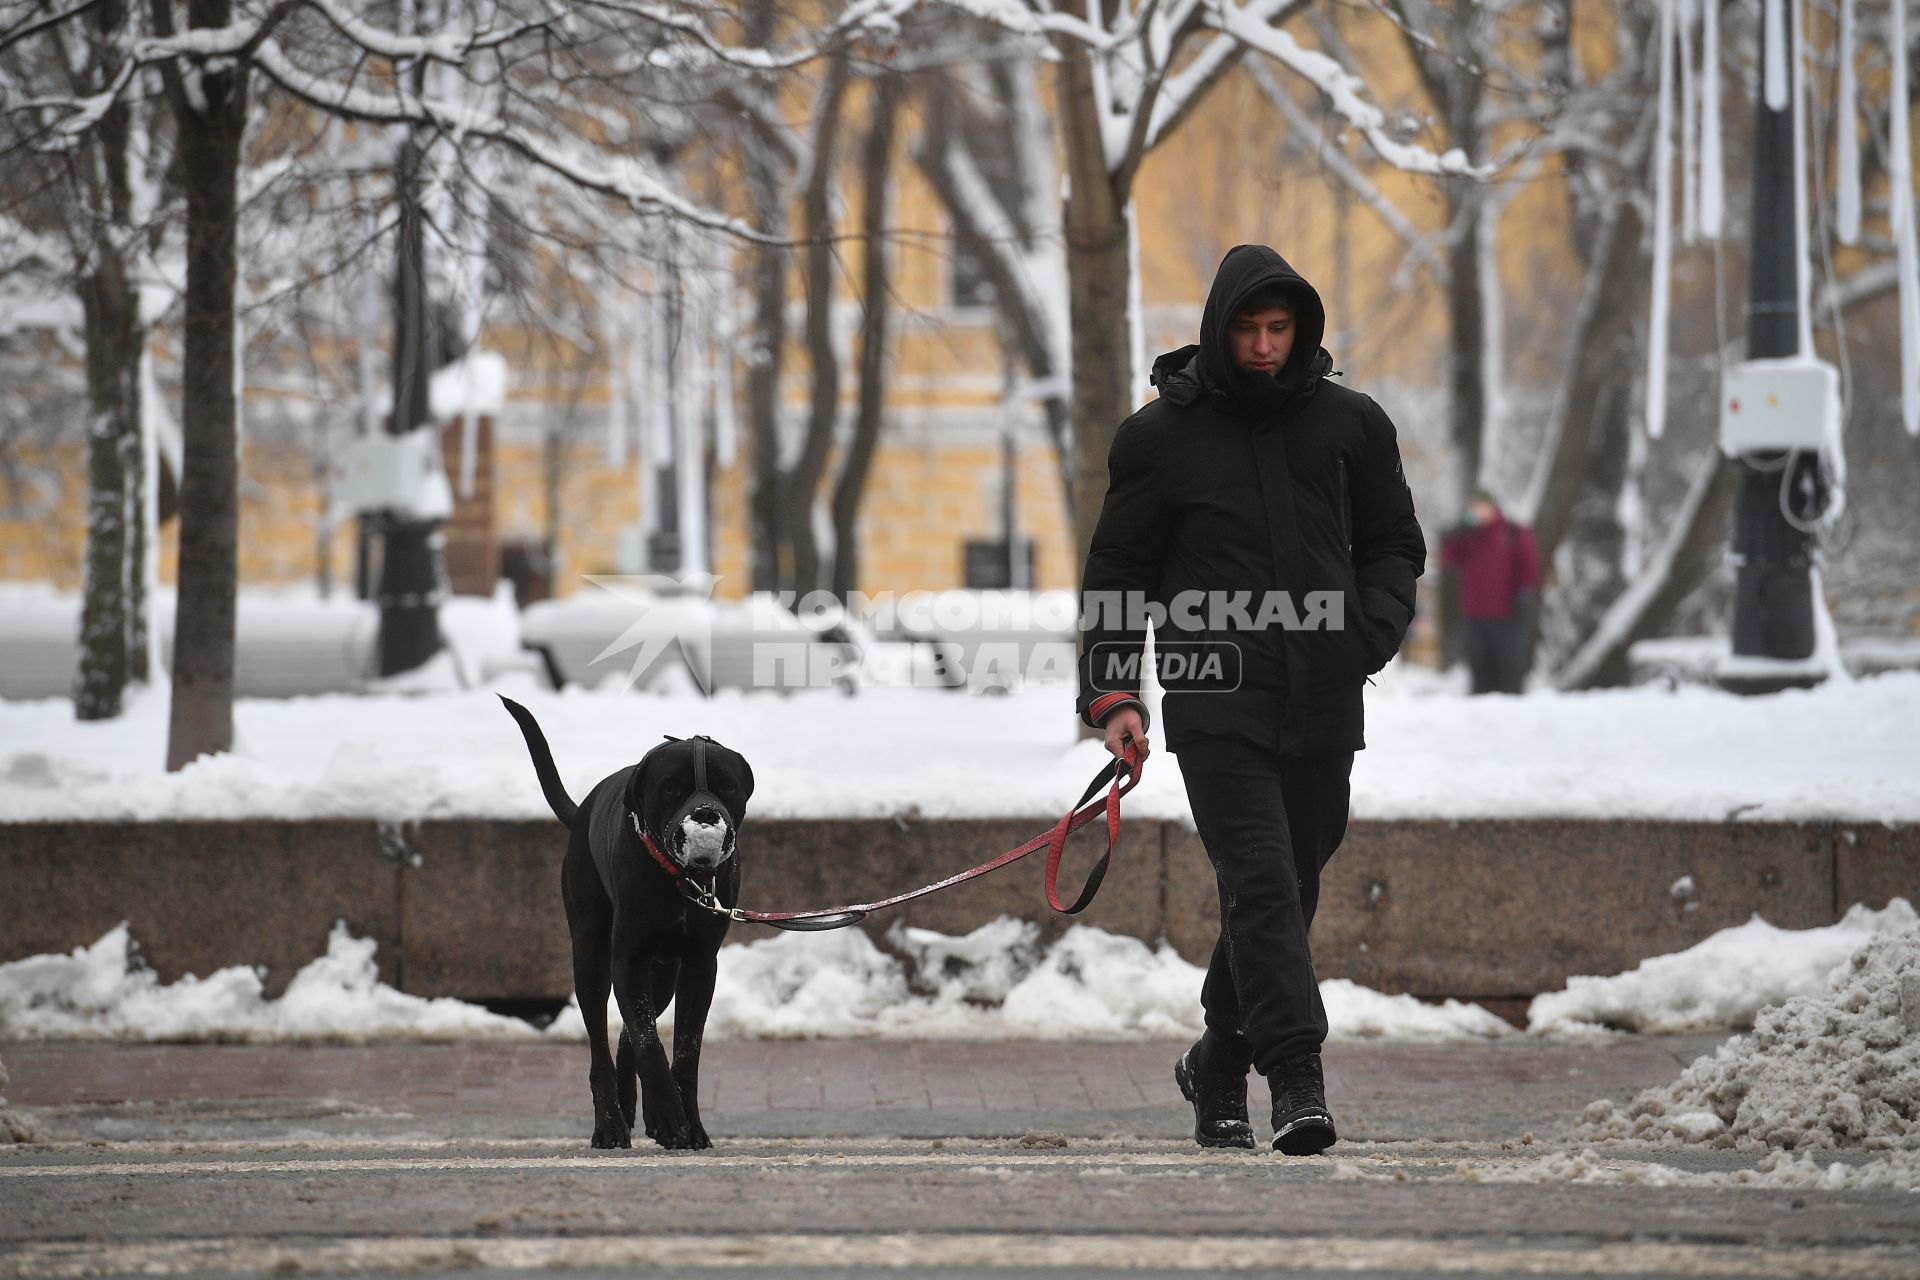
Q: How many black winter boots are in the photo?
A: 2